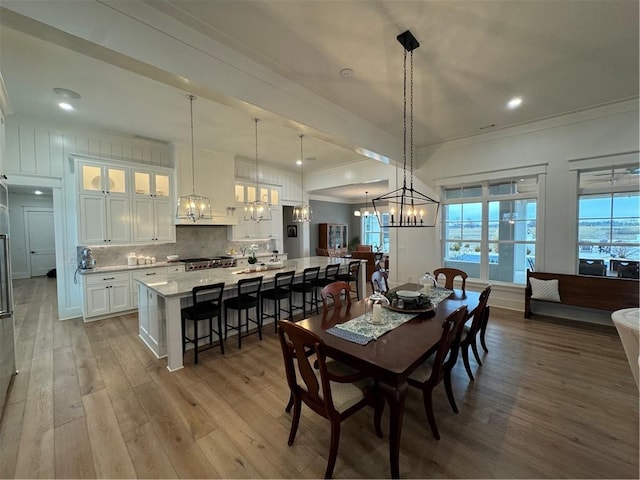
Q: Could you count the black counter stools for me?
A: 6